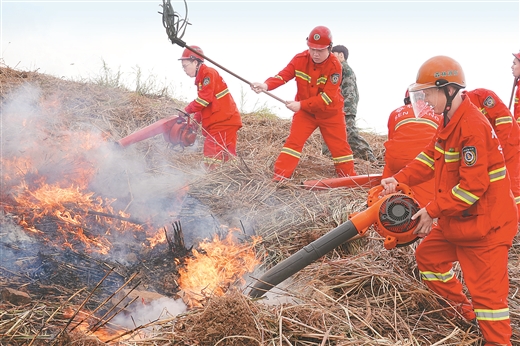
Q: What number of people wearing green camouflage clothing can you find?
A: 1